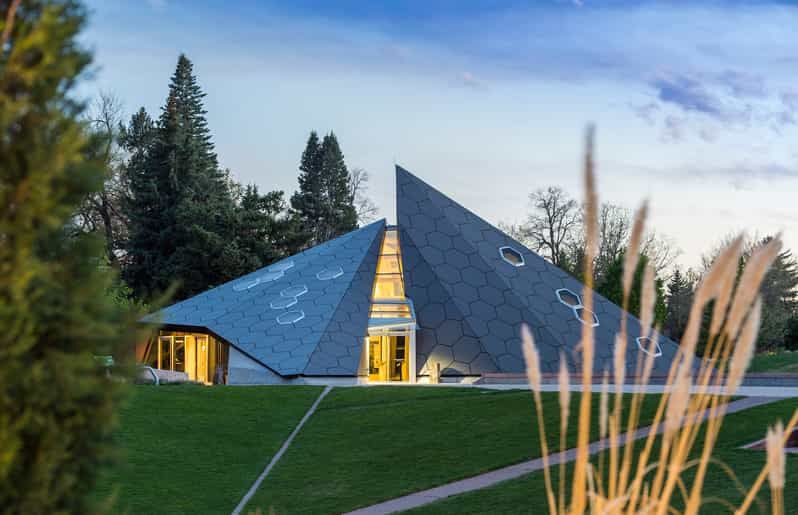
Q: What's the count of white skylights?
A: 11